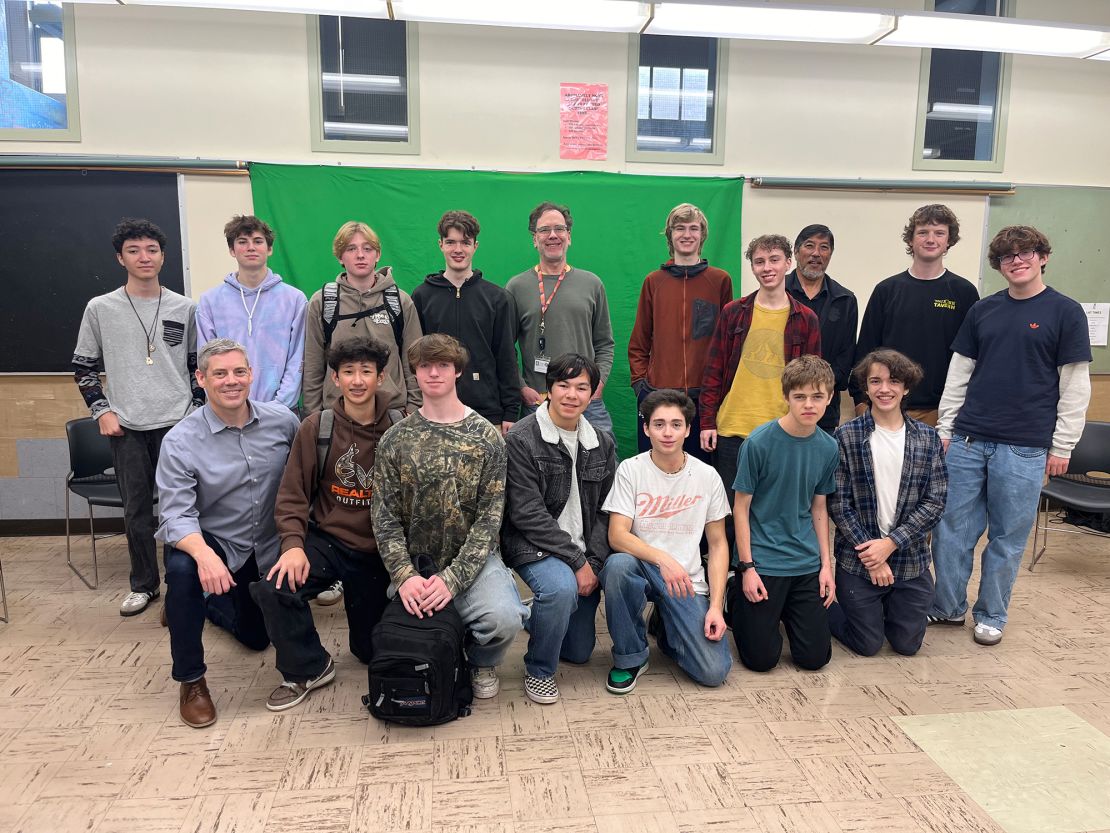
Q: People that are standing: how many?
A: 10